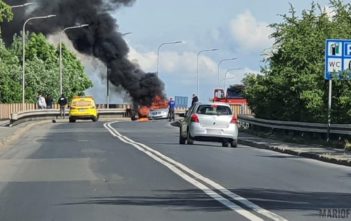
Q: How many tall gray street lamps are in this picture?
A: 8